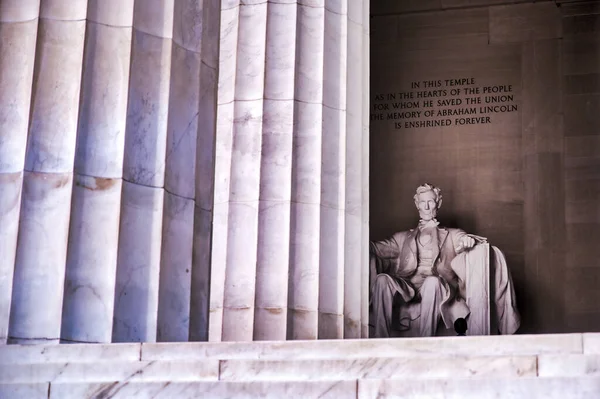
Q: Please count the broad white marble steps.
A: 3